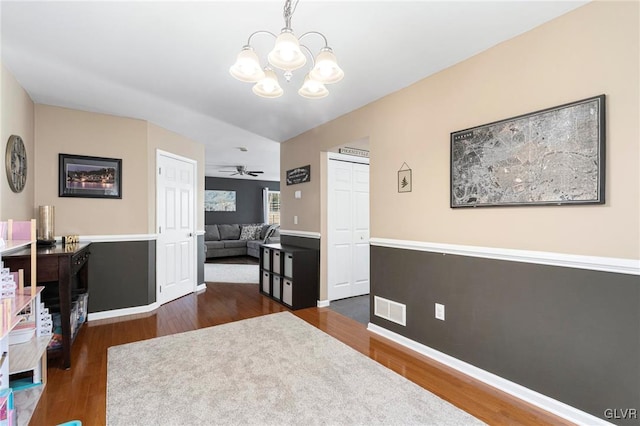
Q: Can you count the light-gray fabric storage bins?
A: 6